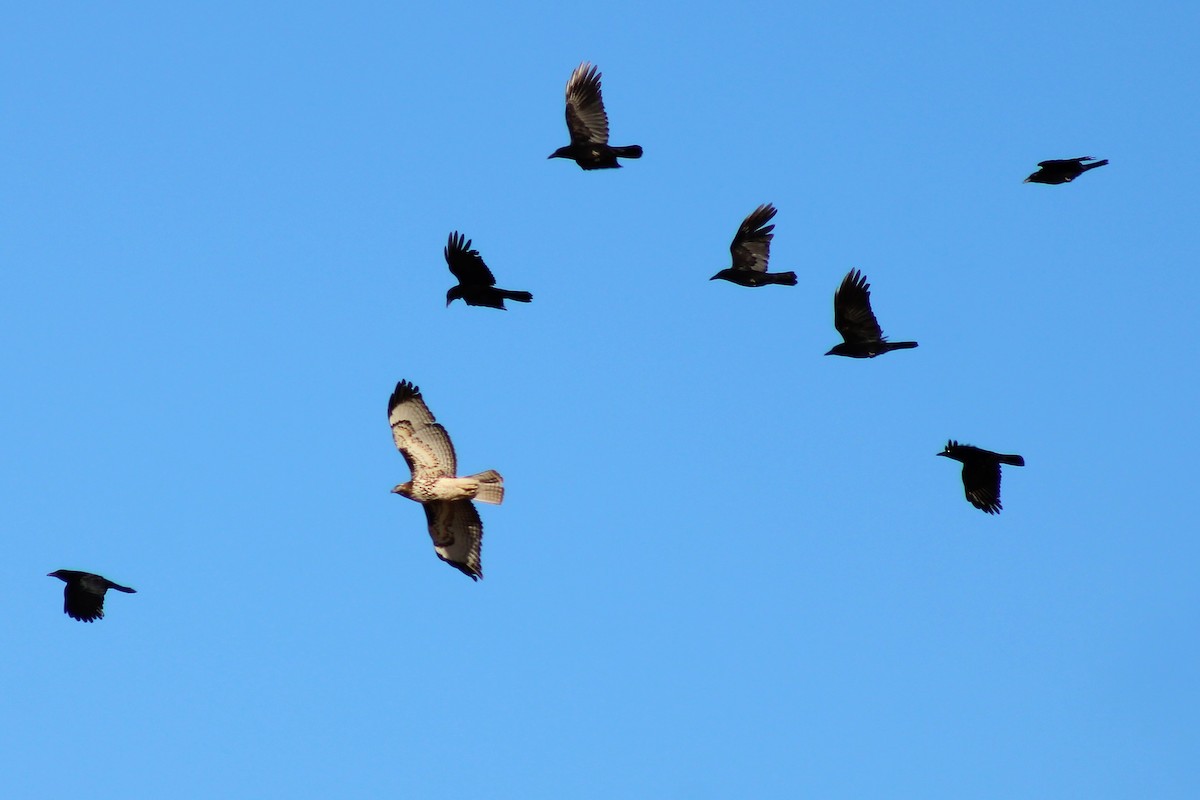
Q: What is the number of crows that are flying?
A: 7